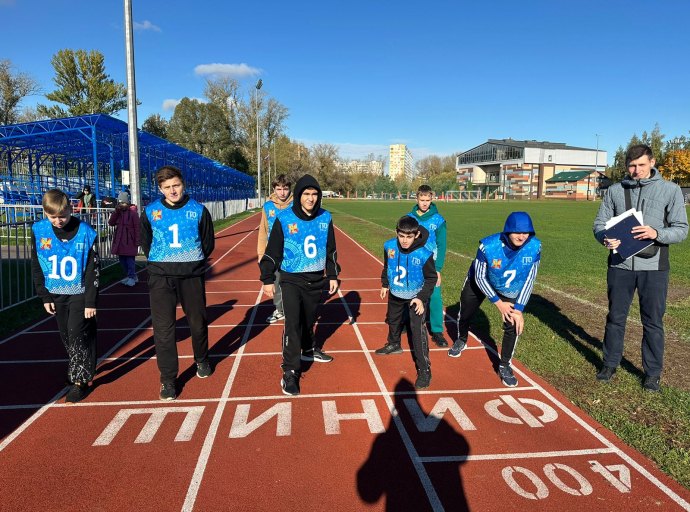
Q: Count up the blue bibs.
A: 7